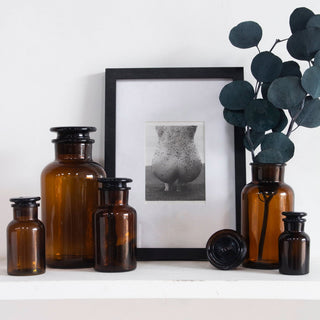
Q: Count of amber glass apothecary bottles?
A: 5